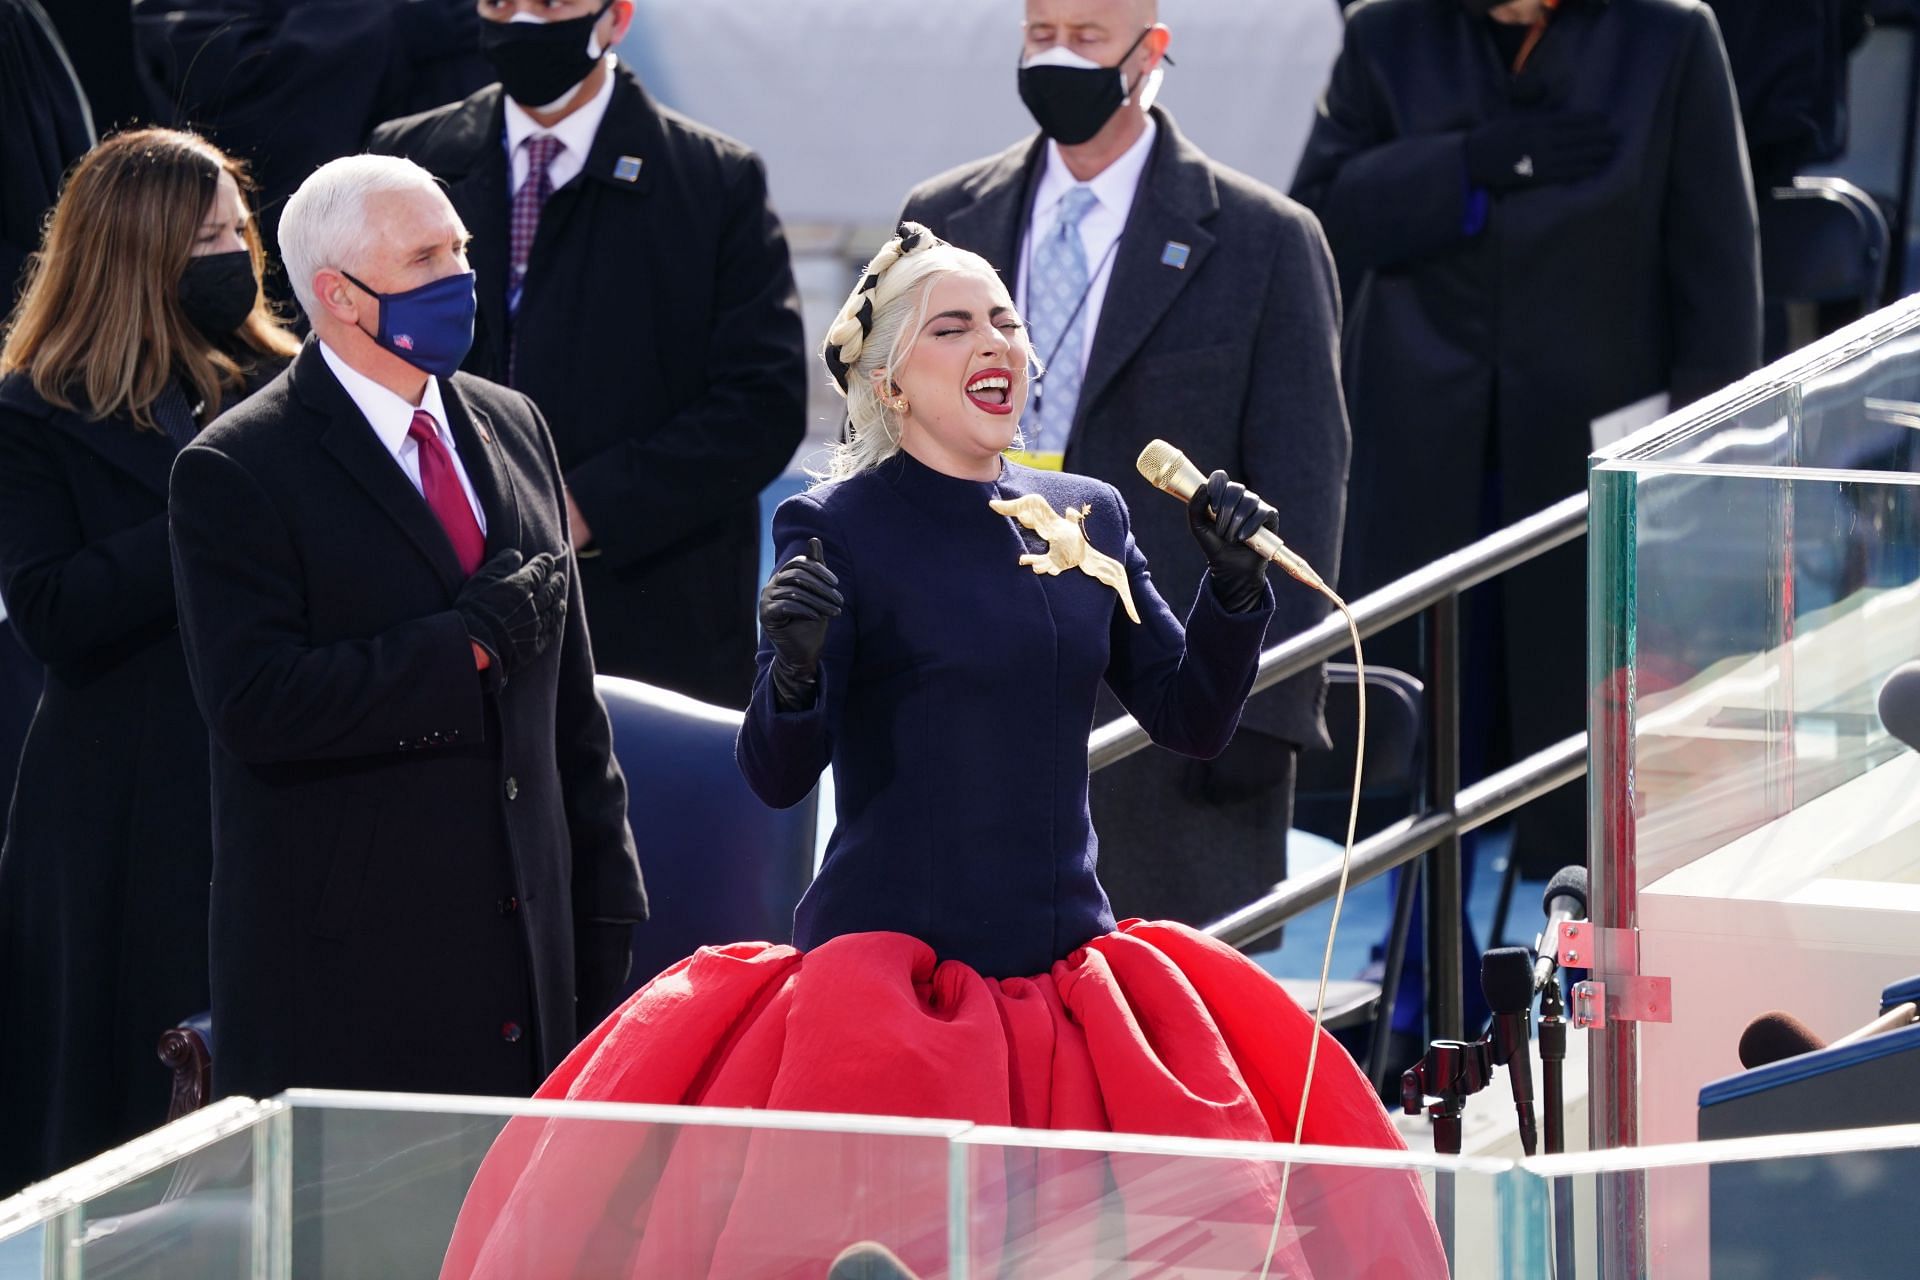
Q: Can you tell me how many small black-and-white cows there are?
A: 0